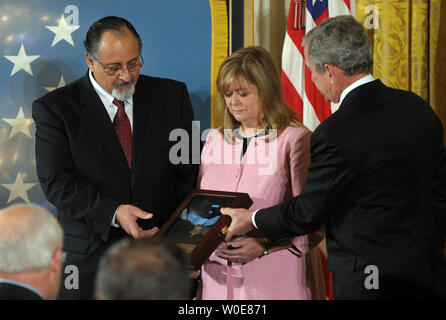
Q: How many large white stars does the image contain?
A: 5